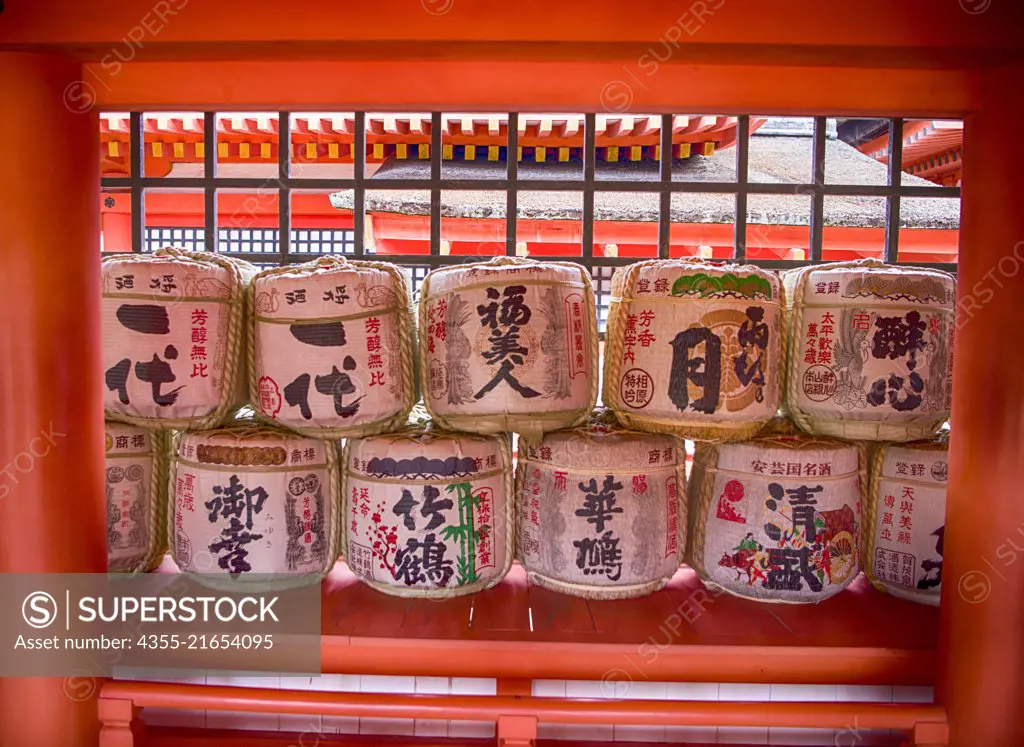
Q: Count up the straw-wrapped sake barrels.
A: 11